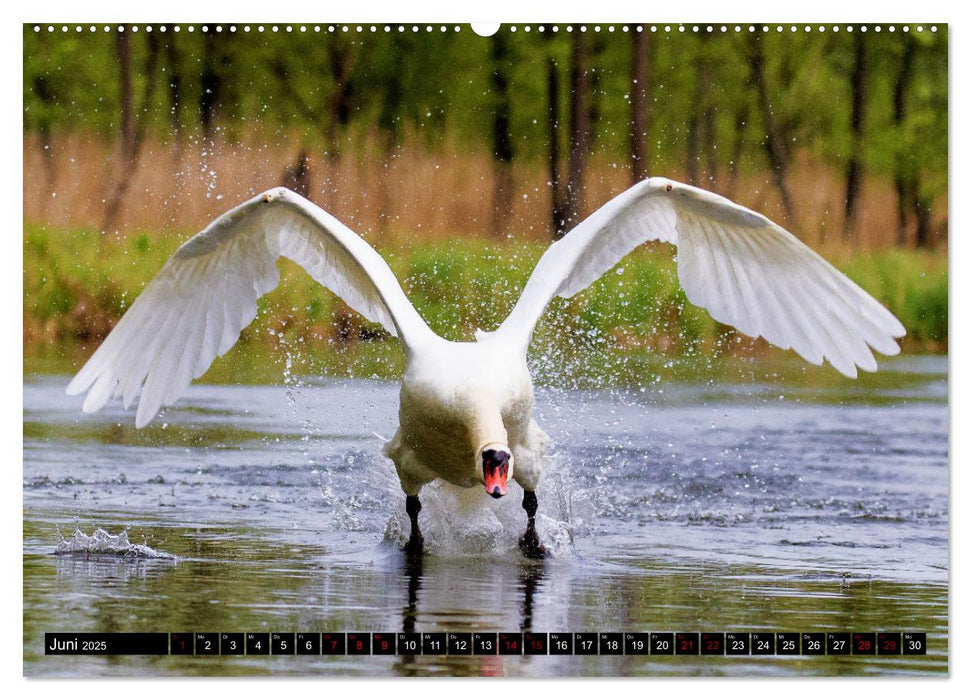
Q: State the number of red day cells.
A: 10